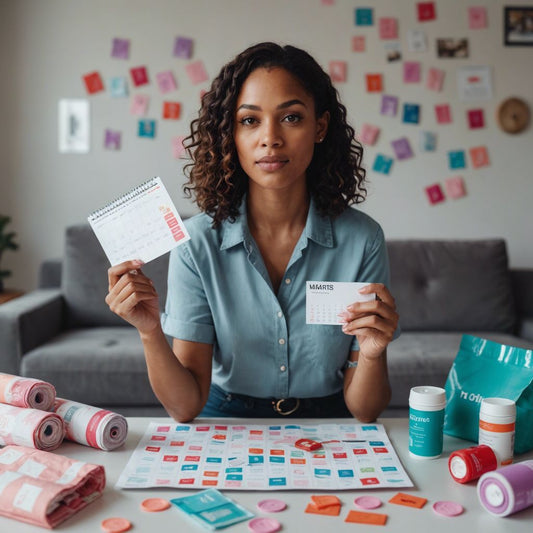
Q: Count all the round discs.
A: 6